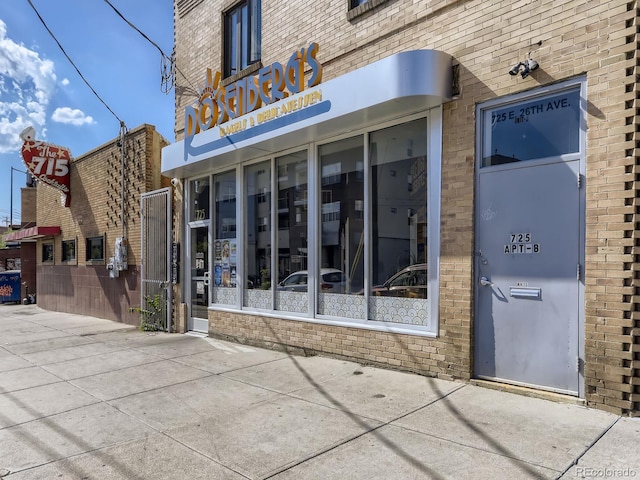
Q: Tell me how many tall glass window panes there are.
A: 5